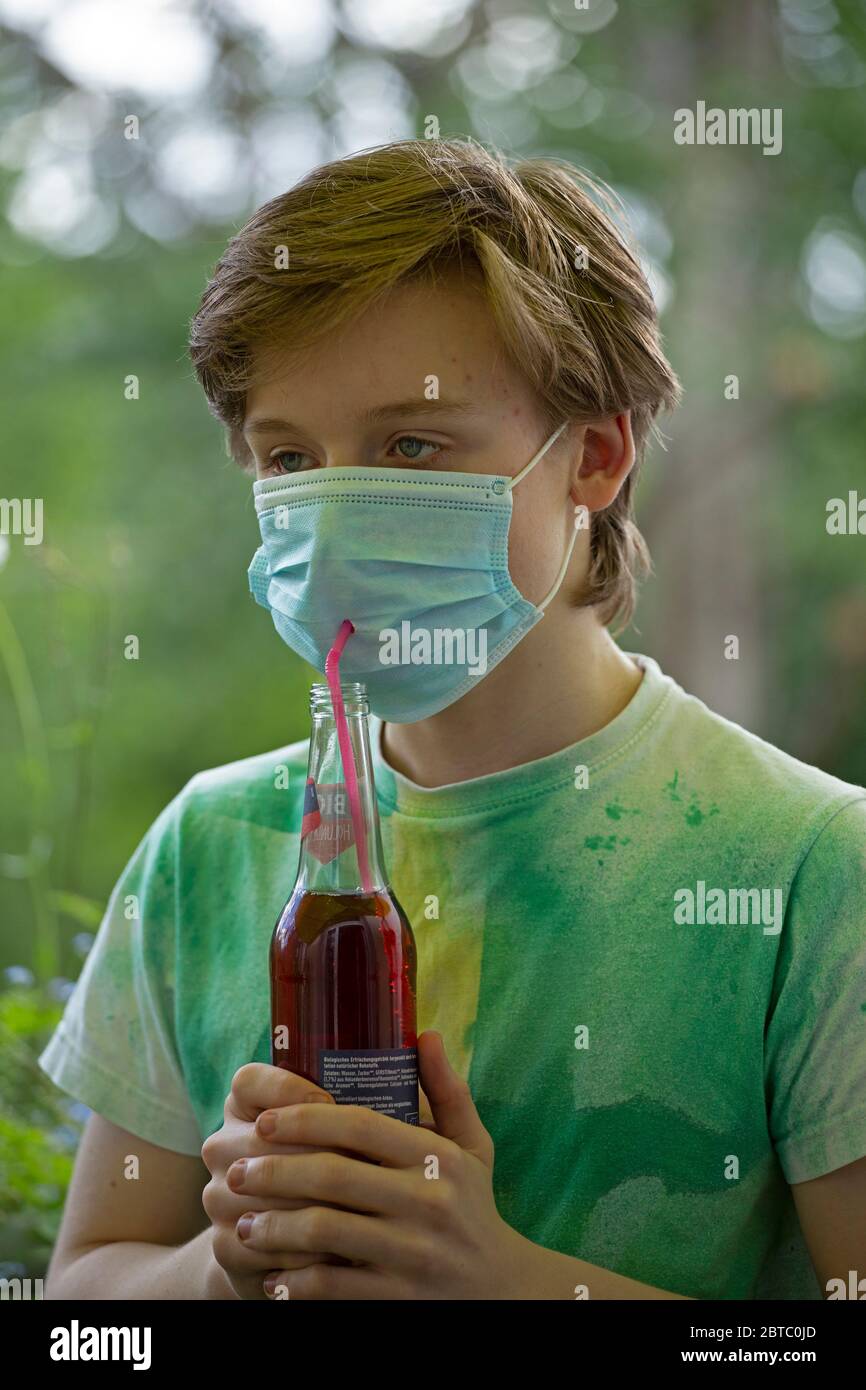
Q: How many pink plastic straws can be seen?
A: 1